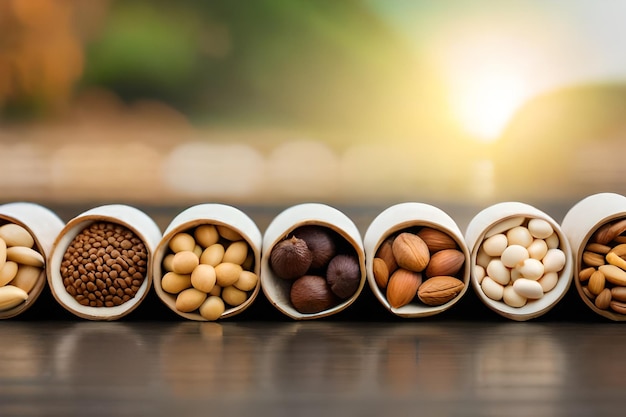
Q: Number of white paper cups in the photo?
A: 7